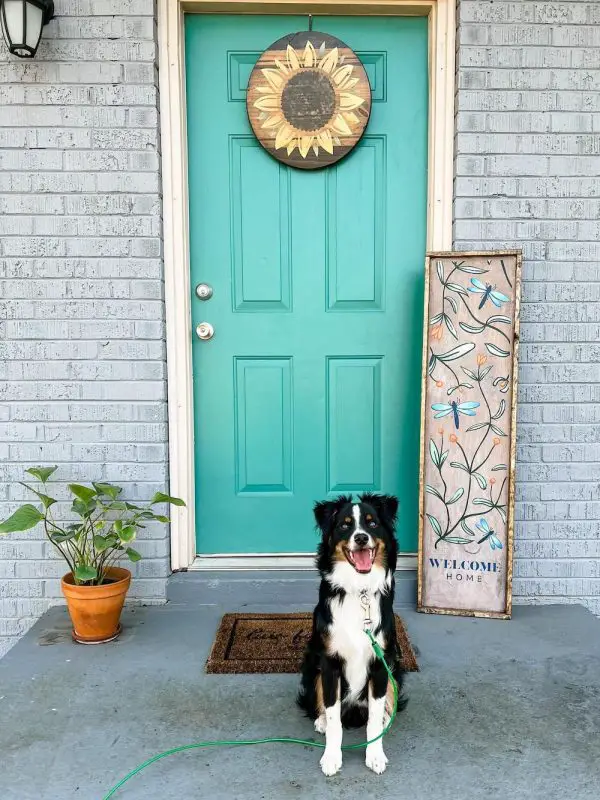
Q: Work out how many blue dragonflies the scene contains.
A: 3